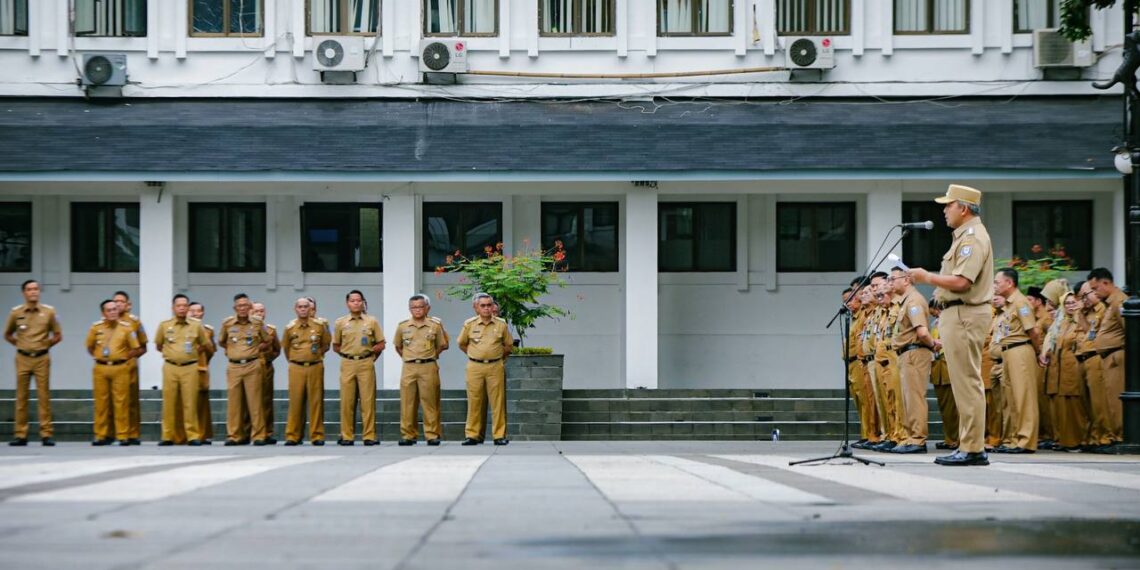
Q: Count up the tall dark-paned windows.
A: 10